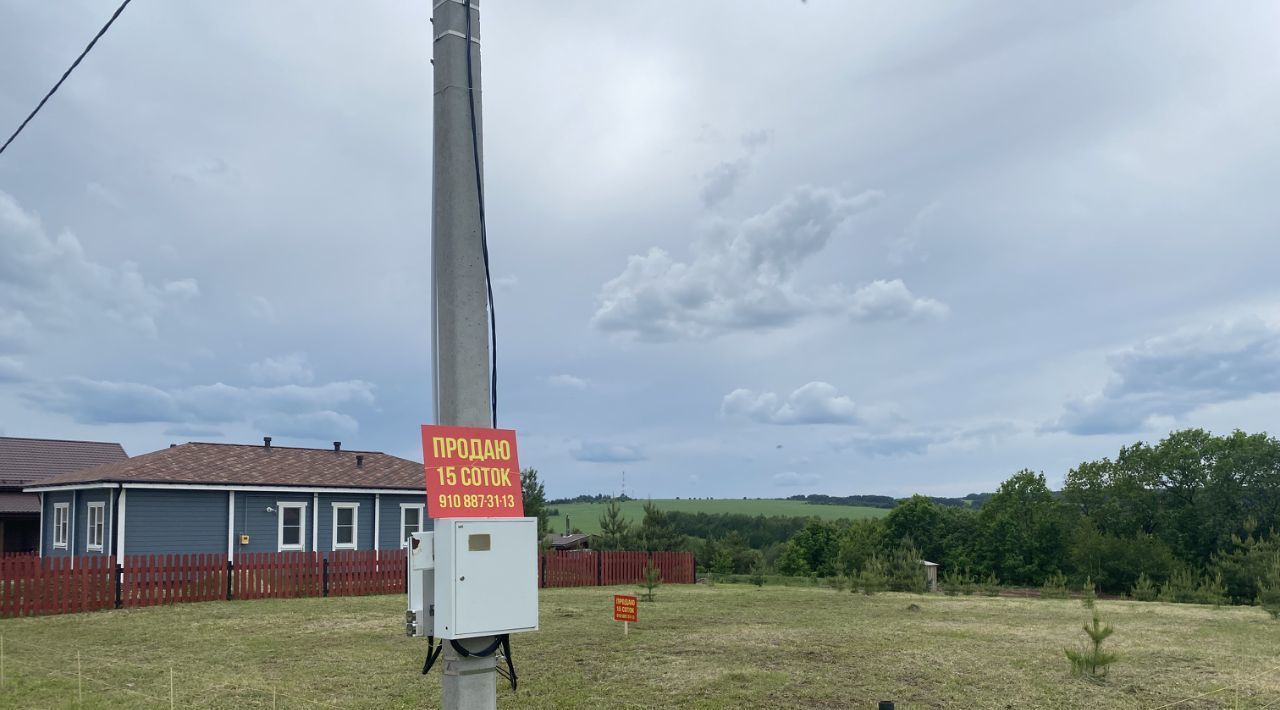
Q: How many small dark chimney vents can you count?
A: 3